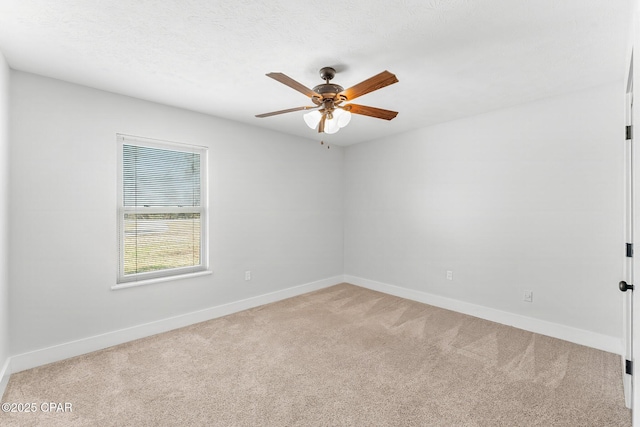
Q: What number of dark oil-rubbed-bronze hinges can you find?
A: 3